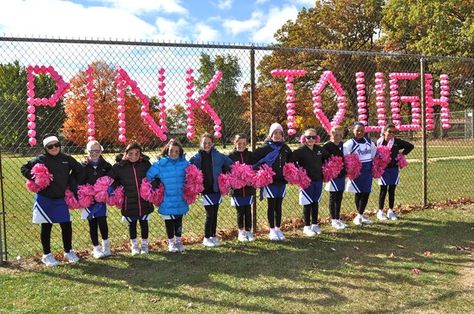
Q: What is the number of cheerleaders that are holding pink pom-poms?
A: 11